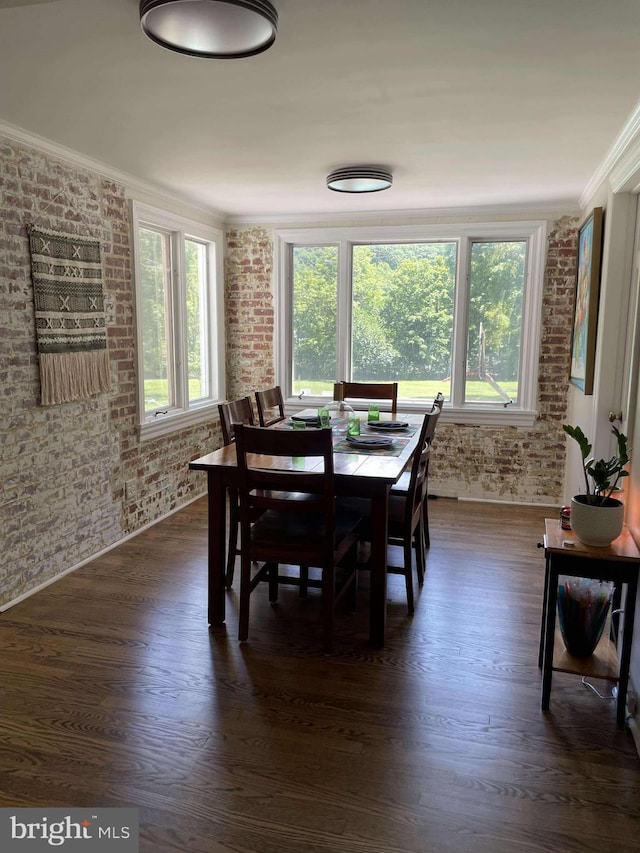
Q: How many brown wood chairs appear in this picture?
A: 6